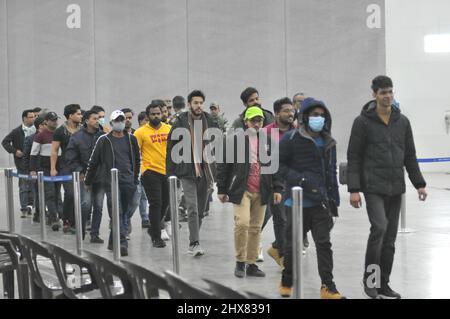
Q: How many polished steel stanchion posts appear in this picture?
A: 7